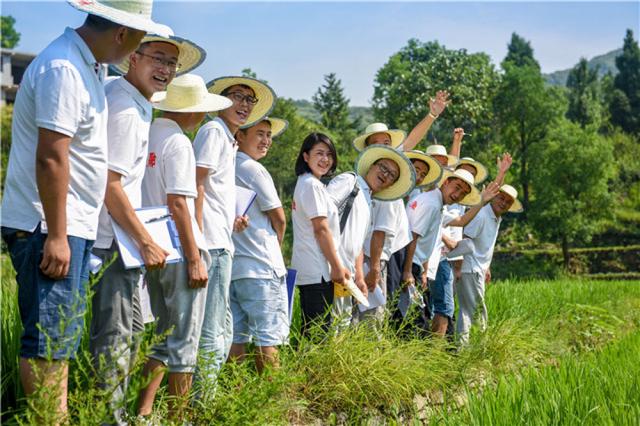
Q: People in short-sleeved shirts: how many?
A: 13